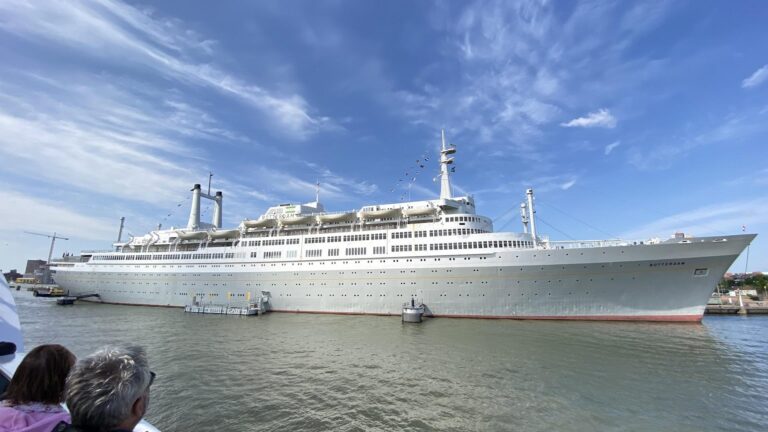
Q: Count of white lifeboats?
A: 7